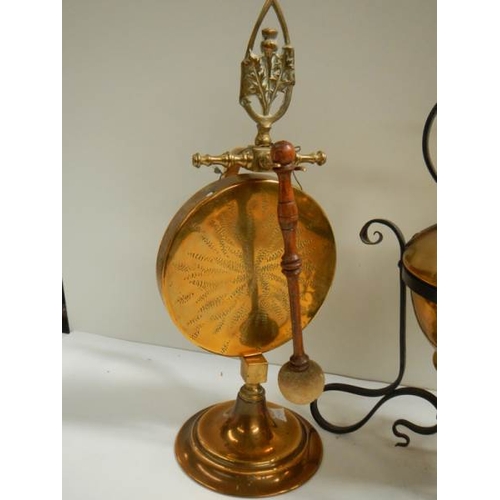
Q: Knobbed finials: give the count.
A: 2